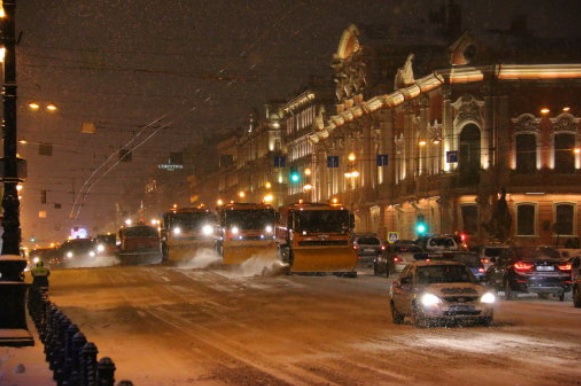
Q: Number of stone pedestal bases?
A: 1